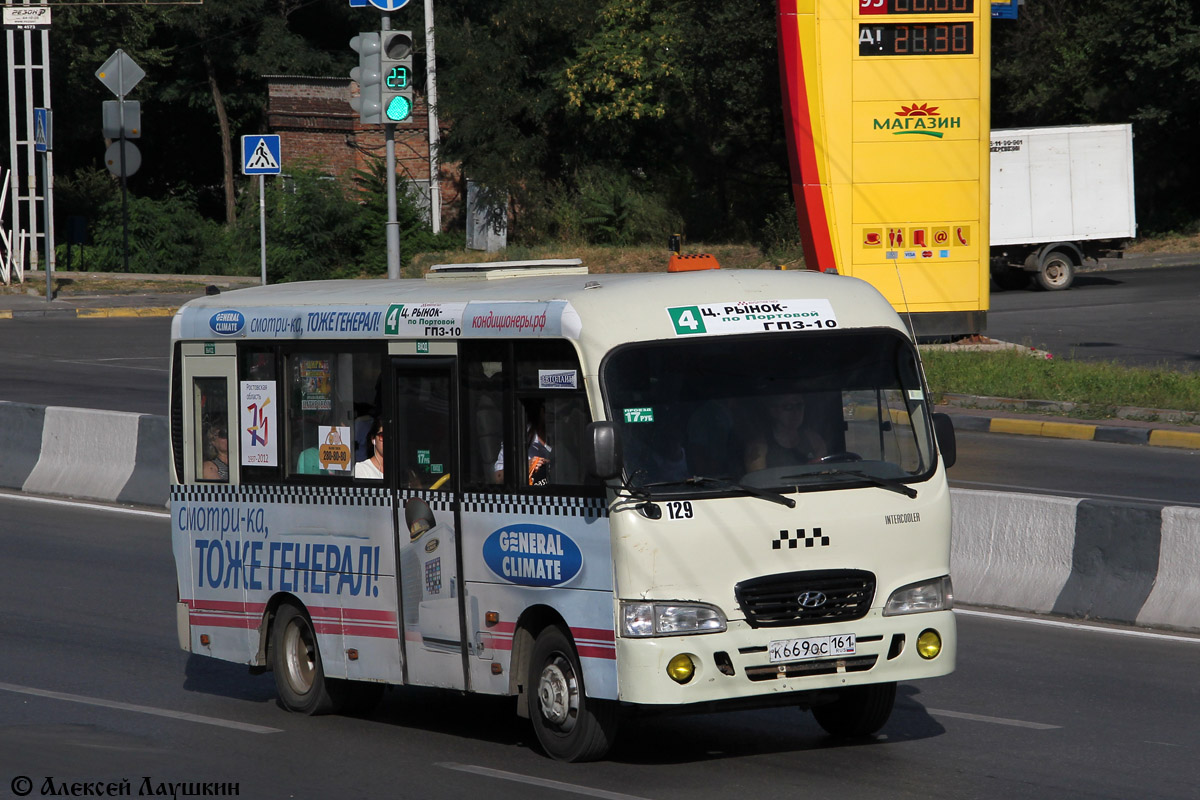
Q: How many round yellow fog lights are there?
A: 2